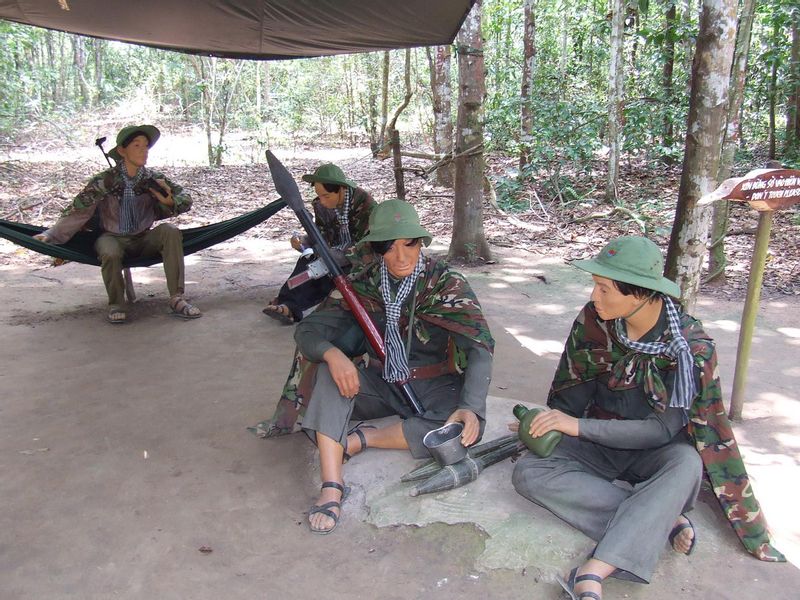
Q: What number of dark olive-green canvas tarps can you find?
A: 1